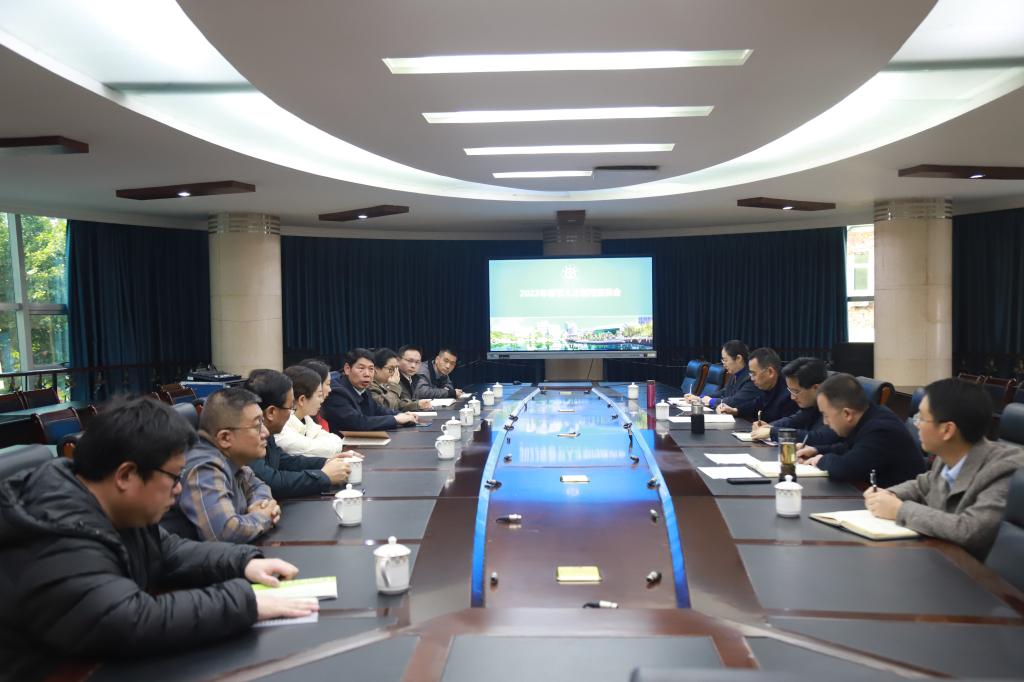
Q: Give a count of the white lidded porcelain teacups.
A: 12